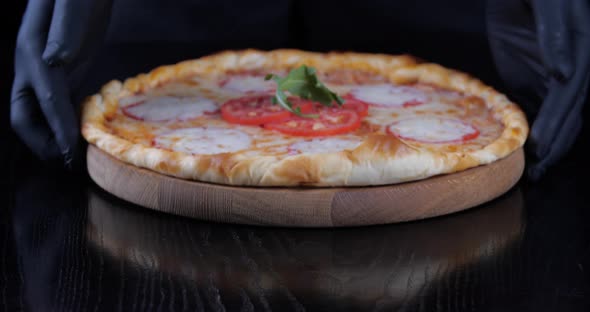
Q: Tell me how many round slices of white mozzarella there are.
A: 6